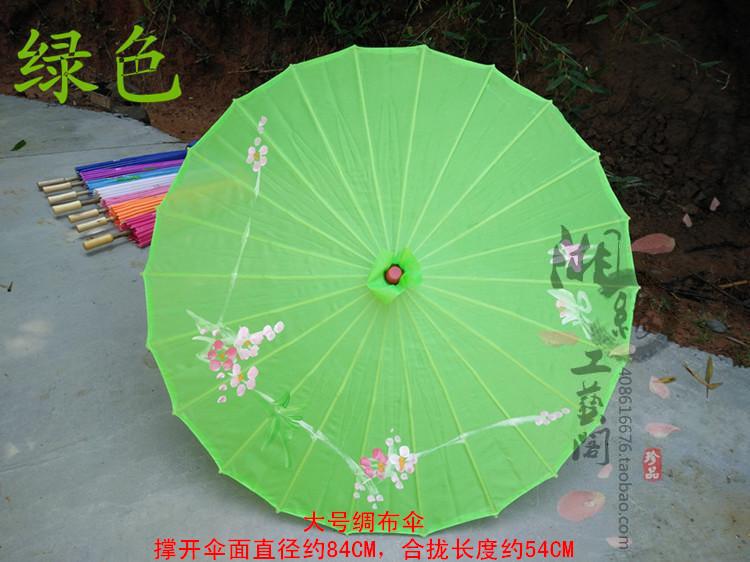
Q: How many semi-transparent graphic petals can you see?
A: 10